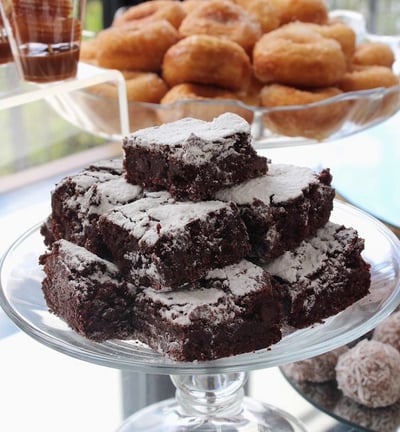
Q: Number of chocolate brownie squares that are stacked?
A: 7